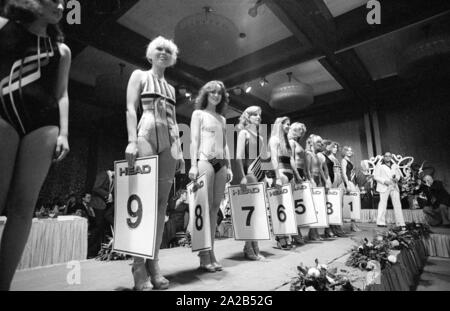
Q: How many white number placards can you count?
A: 8